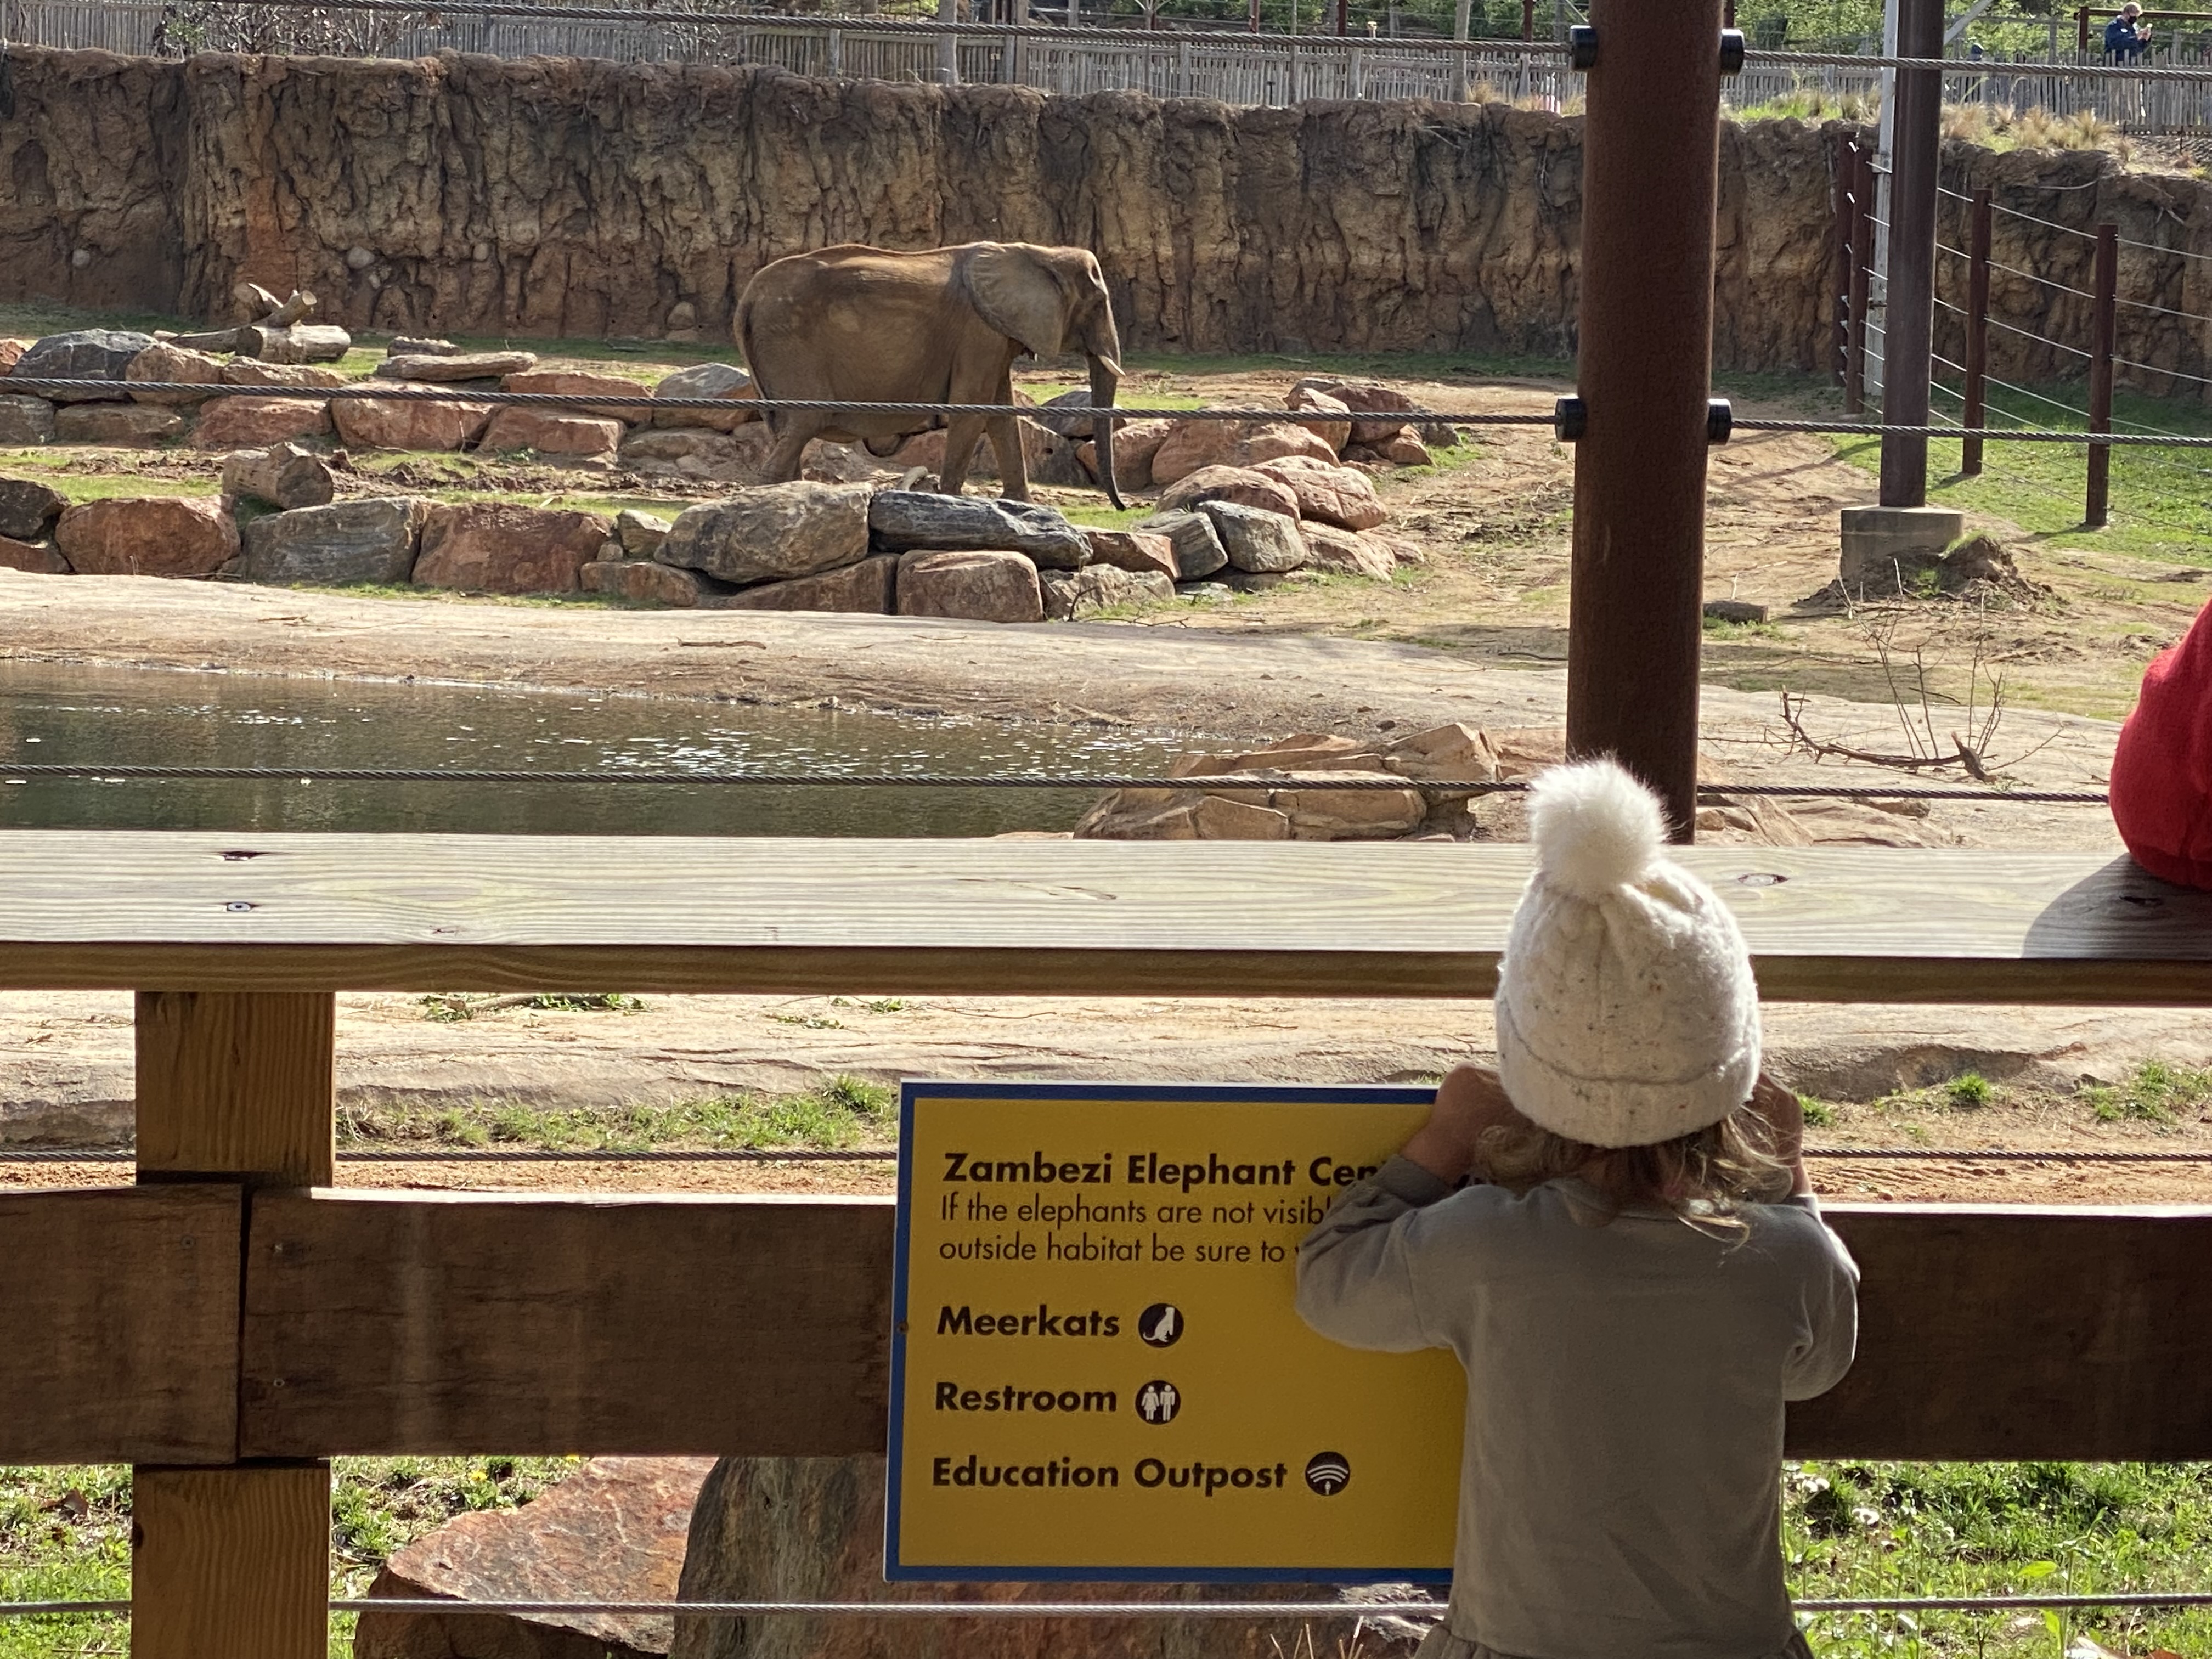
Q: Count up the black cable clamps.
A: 4